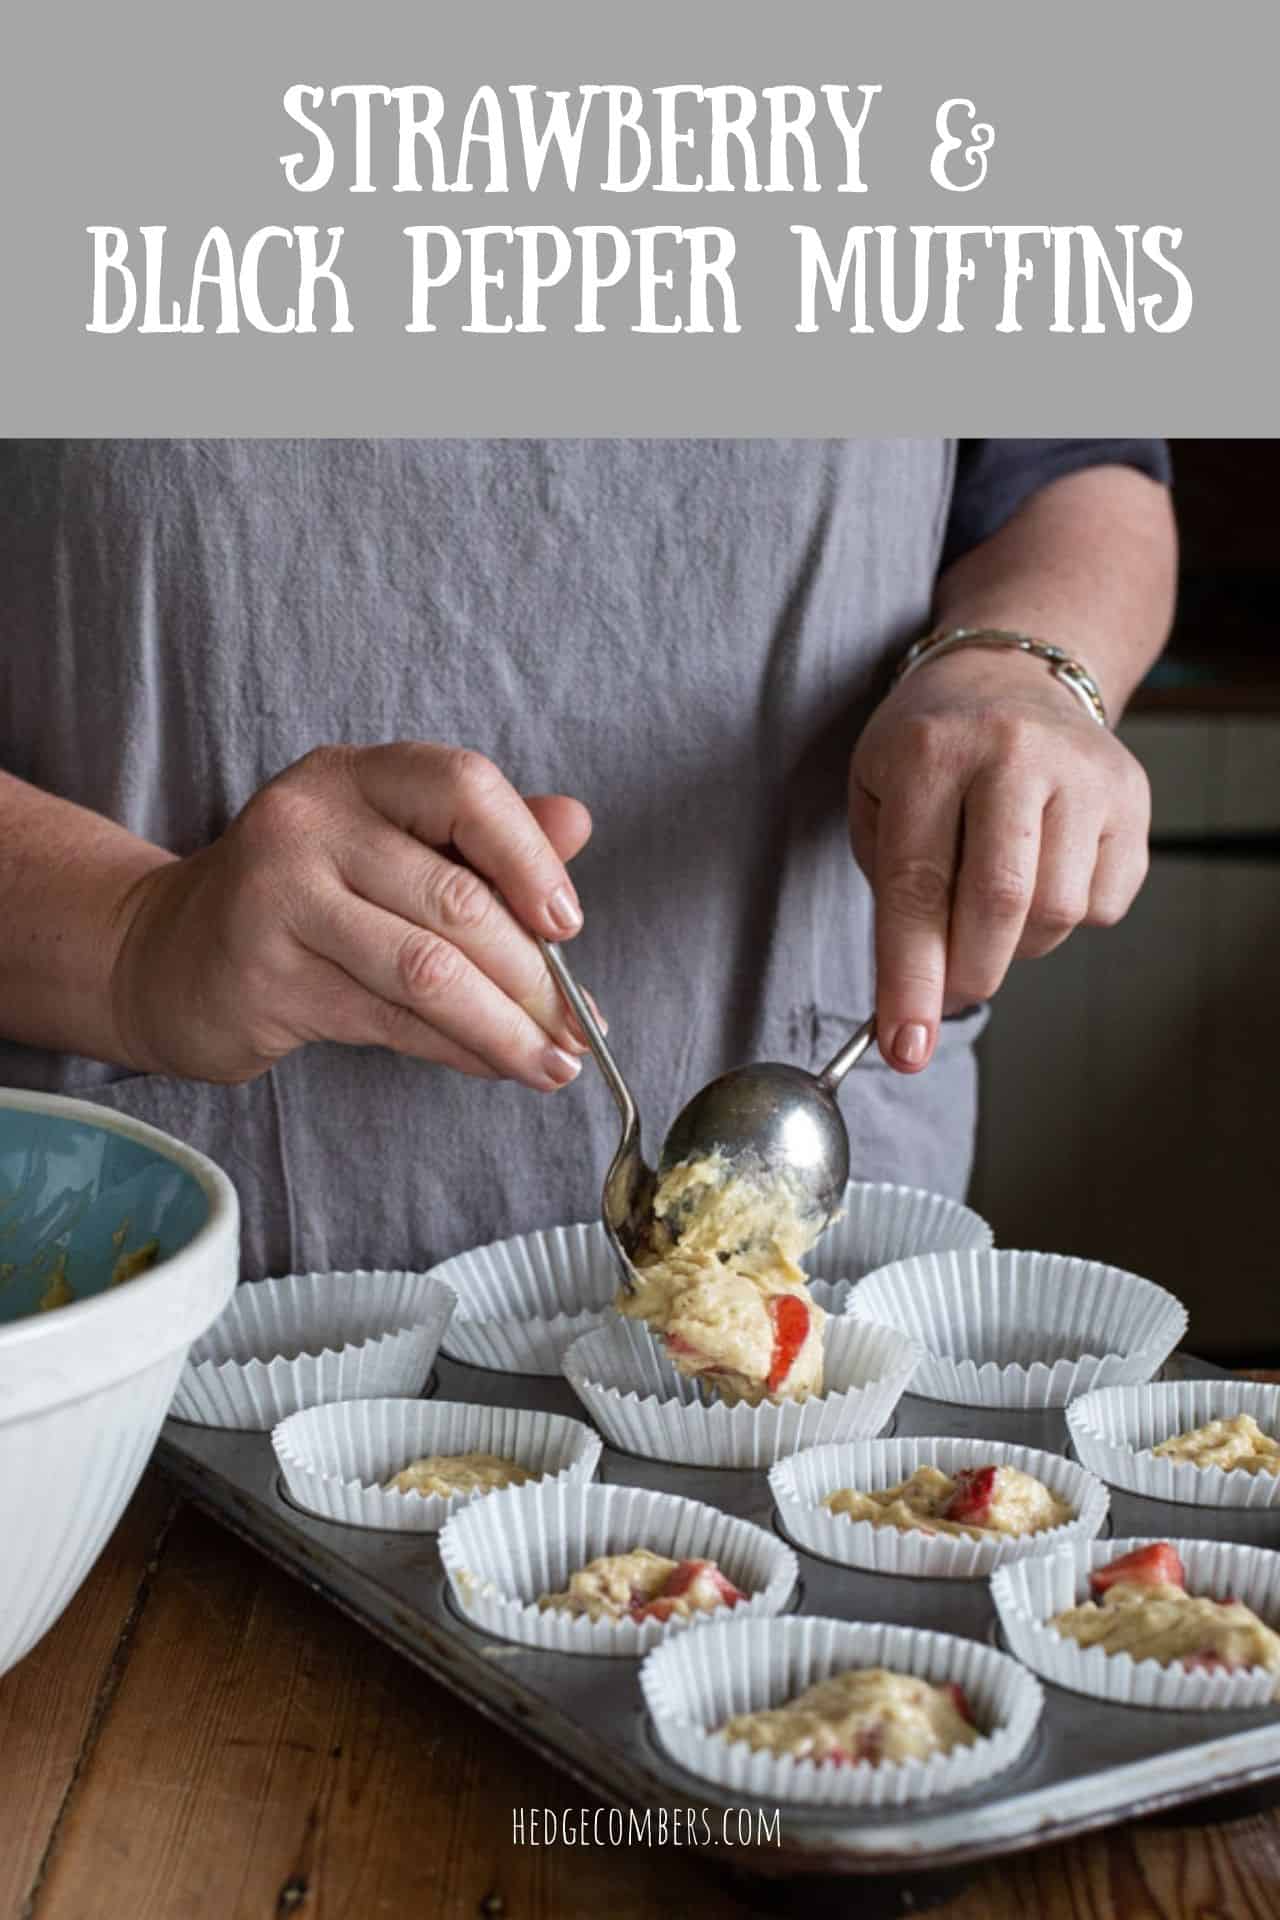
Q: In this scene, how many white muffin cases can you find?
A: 11